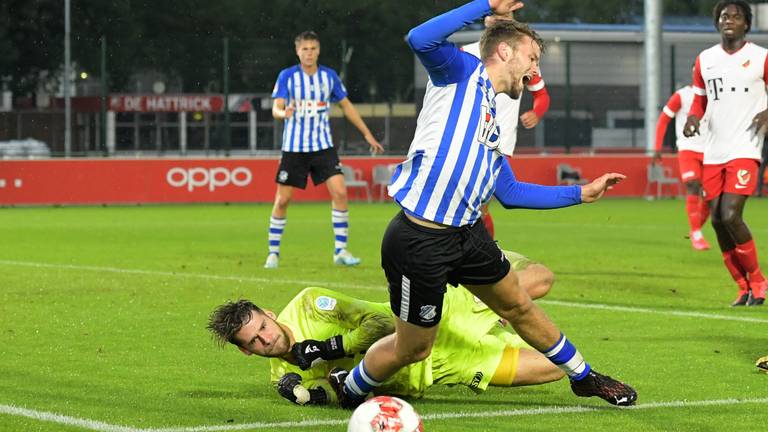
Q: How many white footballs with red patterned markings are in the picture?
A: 1